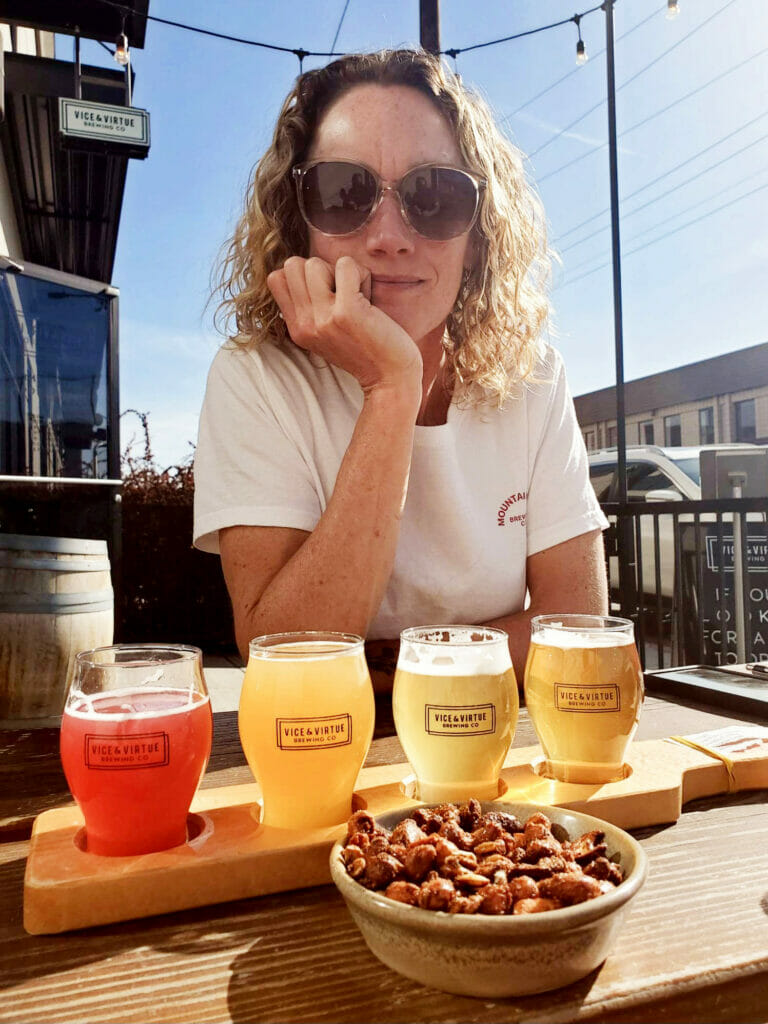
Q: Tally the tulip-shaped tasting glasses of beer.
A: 4